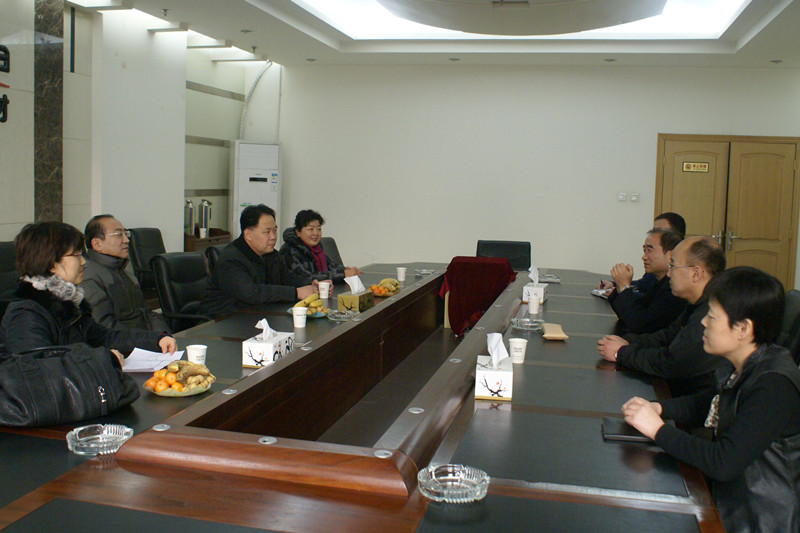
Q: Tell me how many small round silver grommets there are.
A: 13